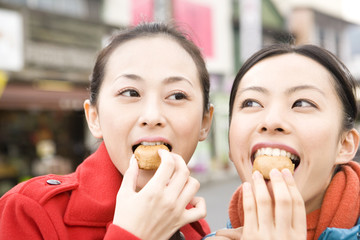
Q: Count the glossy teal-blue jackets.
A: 1